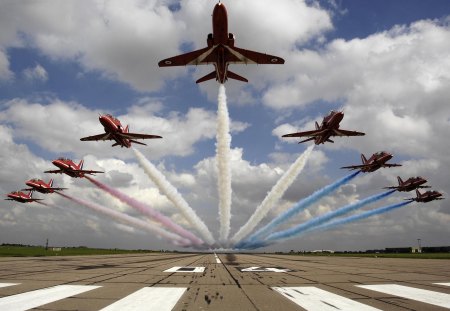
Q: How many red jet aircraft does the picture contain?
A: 9